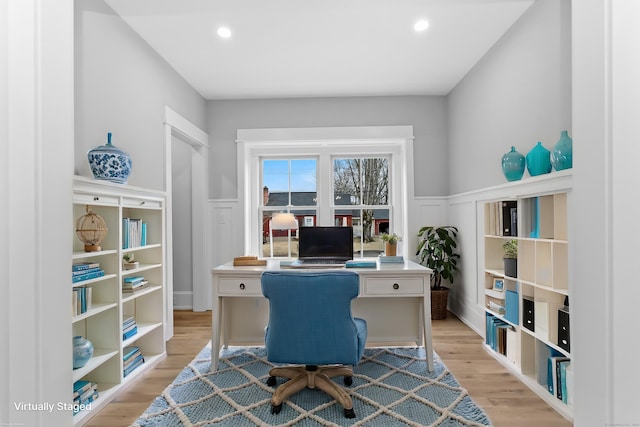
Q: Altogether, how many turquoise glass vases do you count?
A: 3